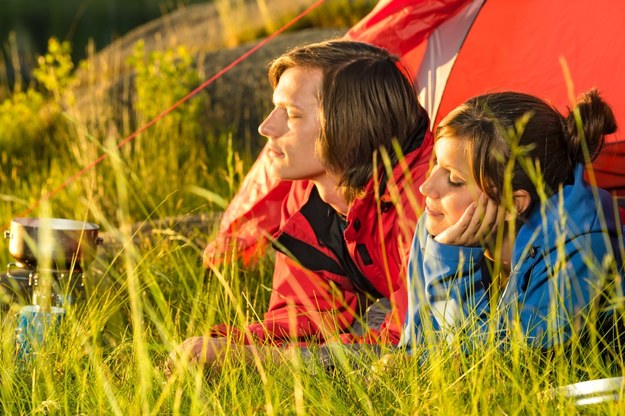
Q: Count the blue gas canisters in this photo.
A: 1